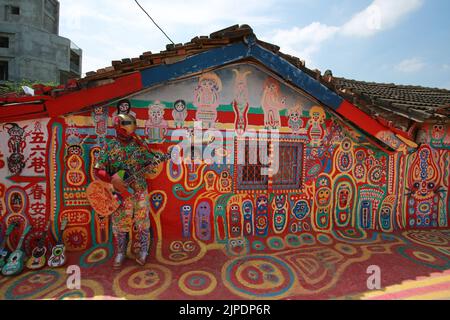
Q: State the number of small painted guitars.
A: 4